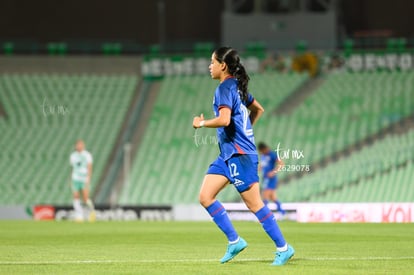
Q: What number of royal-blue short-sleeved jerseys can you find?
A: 2